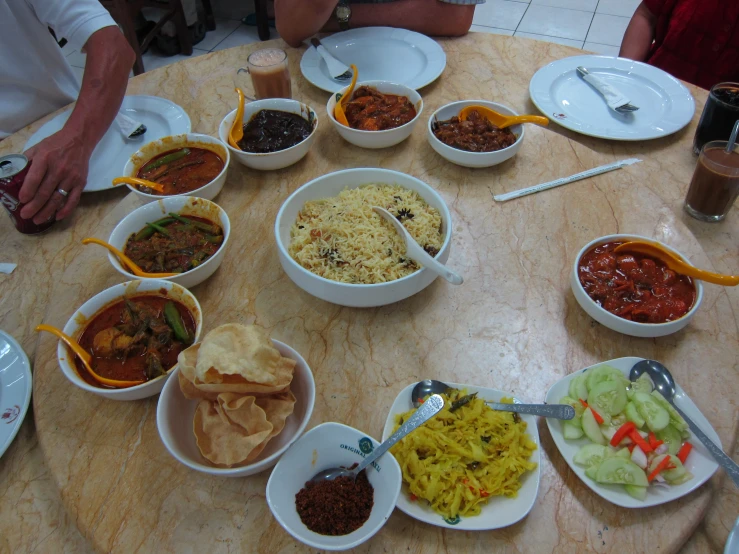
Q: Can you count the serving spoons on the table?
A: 11